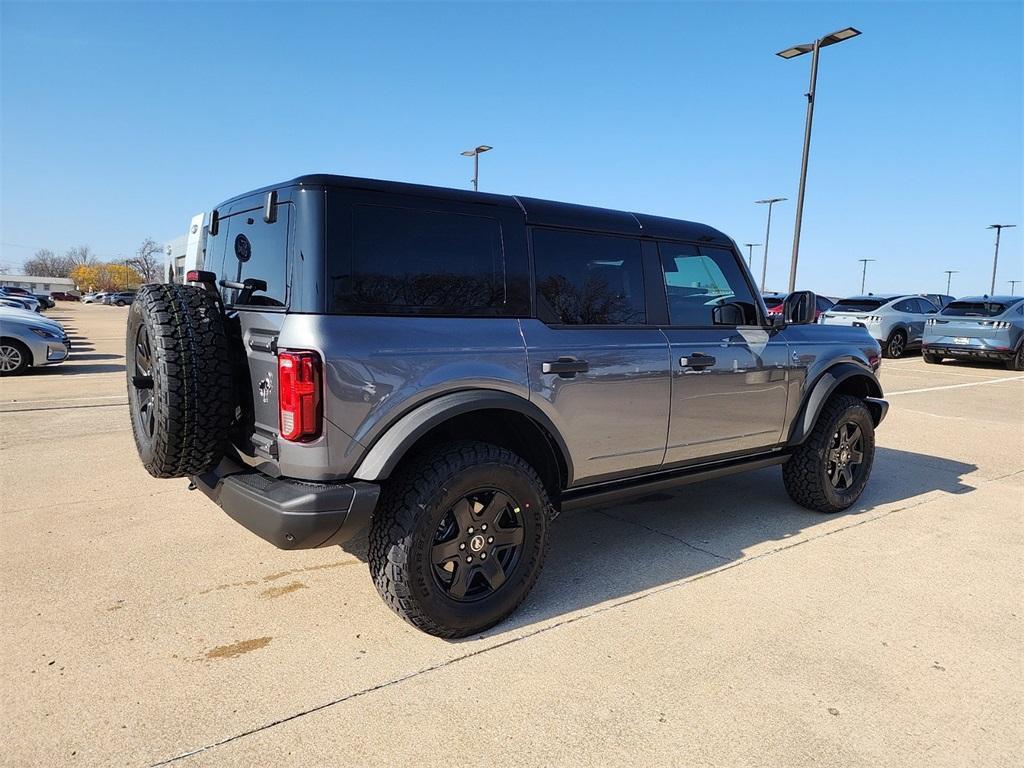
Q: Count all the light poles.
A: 8